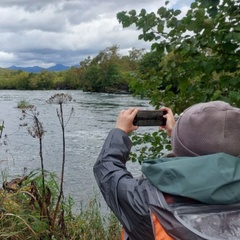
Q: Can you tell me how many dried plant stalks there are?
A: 2